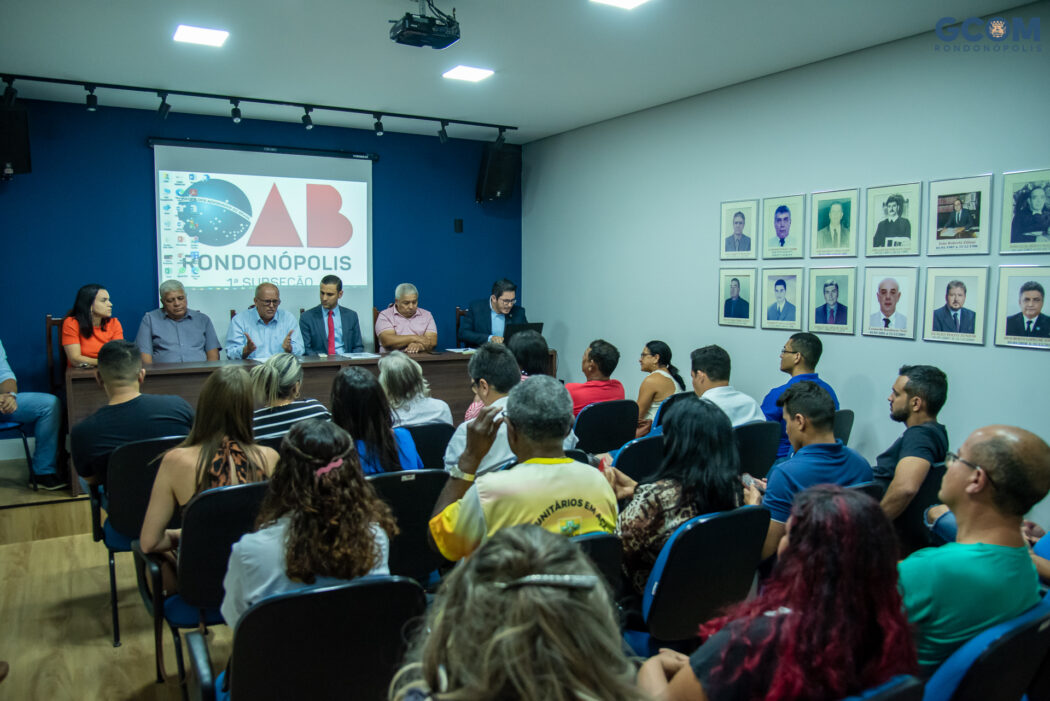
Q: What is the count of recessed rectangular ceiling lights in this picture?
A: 3